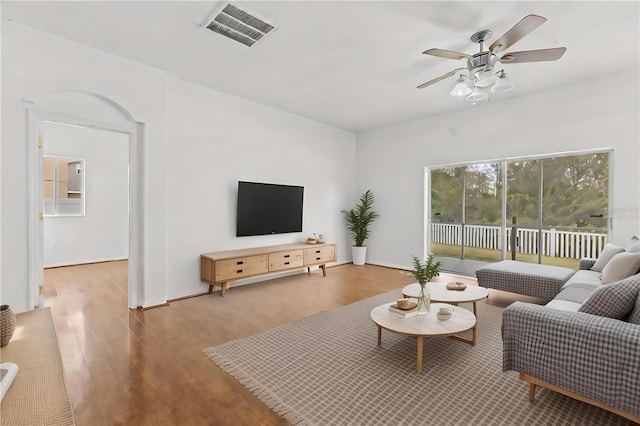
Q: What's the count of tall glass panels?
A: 4